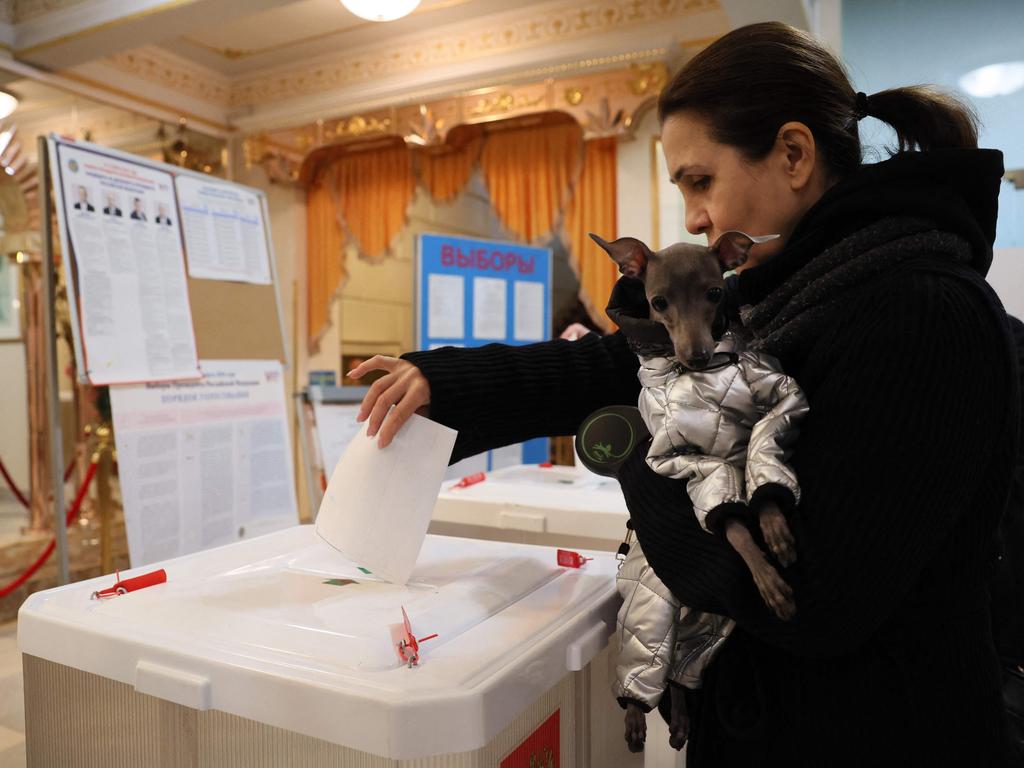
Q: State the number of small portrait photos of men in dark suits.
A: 4